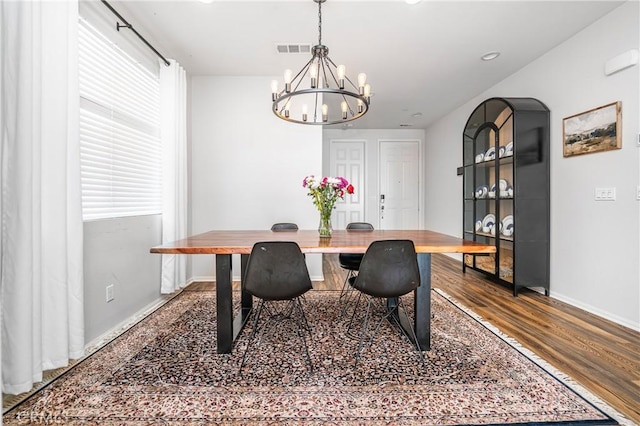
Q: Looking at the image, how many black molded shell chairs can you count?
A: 4